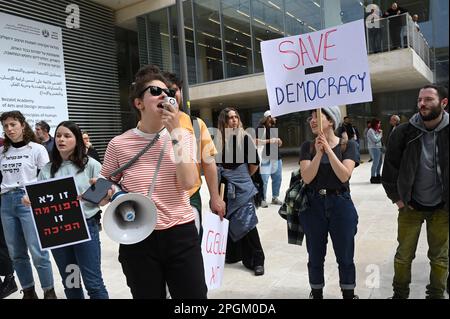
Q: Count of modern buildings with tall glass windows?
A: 1